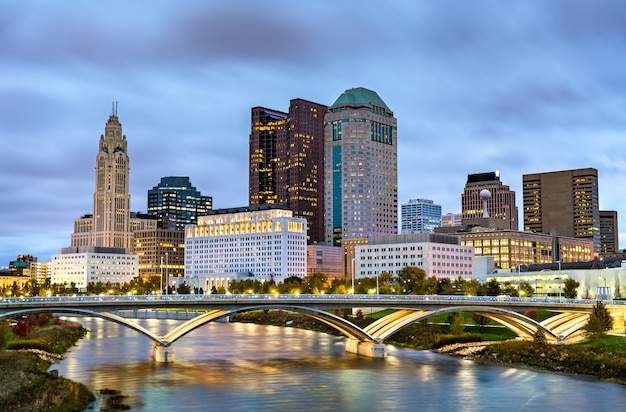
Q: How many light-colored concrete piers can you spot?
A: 2